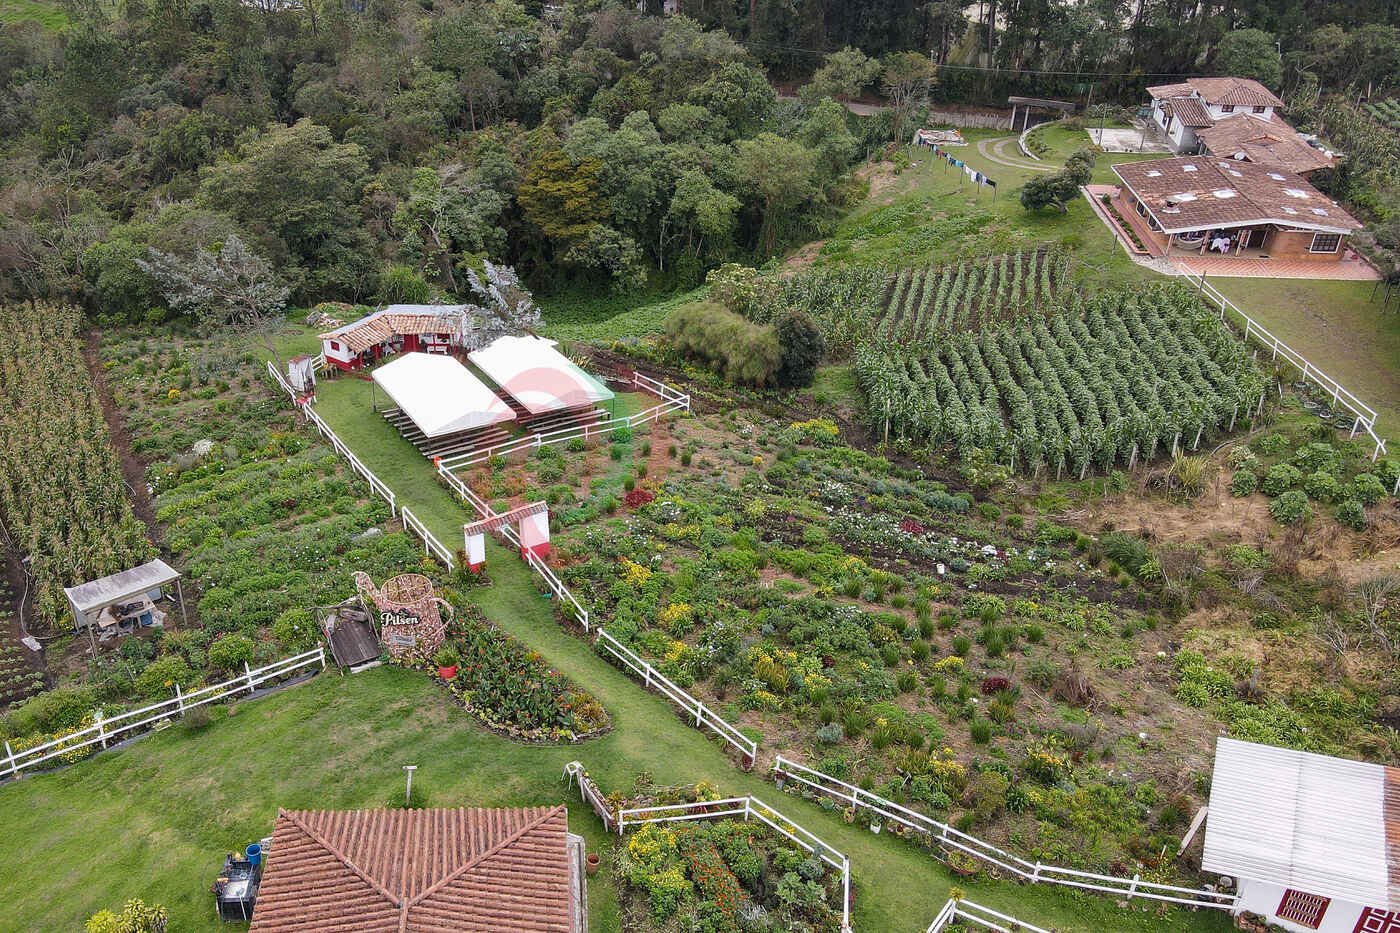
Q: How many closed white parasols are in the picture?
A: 0